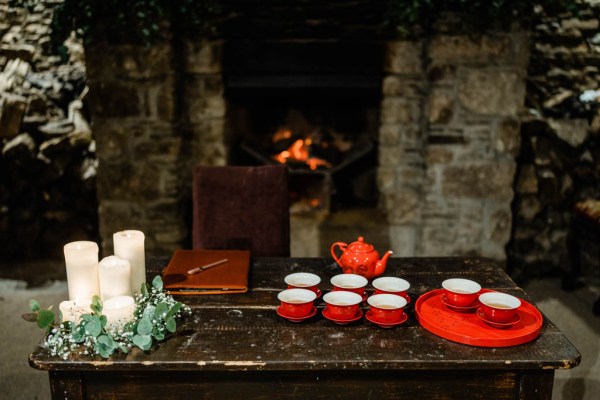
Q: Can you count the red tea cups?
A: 8